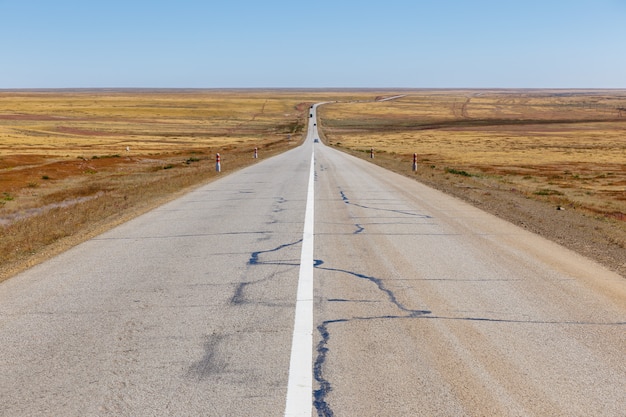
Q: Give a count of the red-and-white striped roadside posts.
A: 4